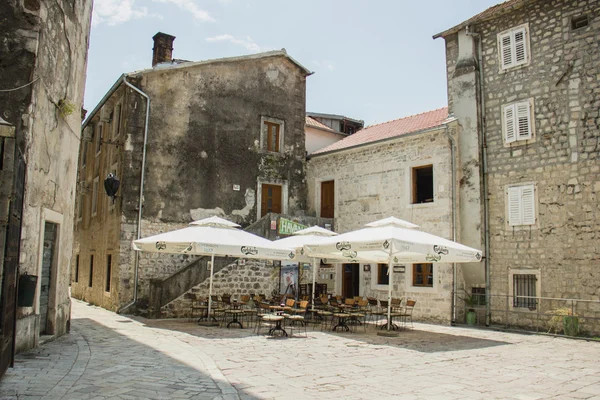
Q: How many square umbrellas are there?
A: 3